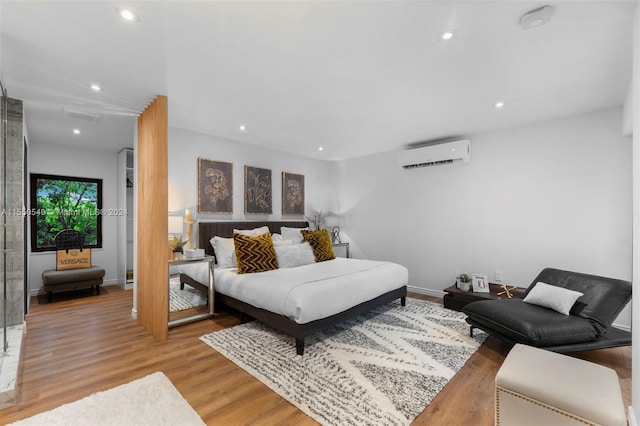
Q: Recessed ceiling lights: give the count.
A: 7